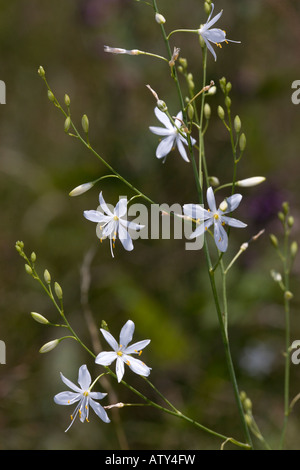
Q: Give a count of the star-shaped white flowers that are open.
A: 6